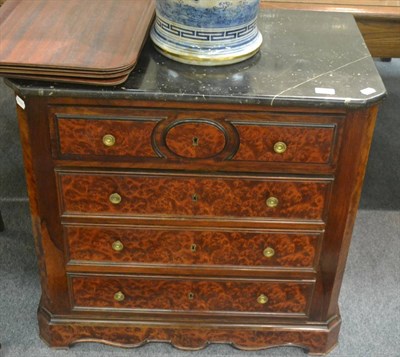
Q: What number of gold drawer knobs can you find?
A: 8